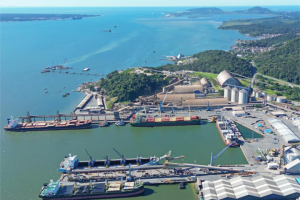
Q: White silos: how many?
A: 3